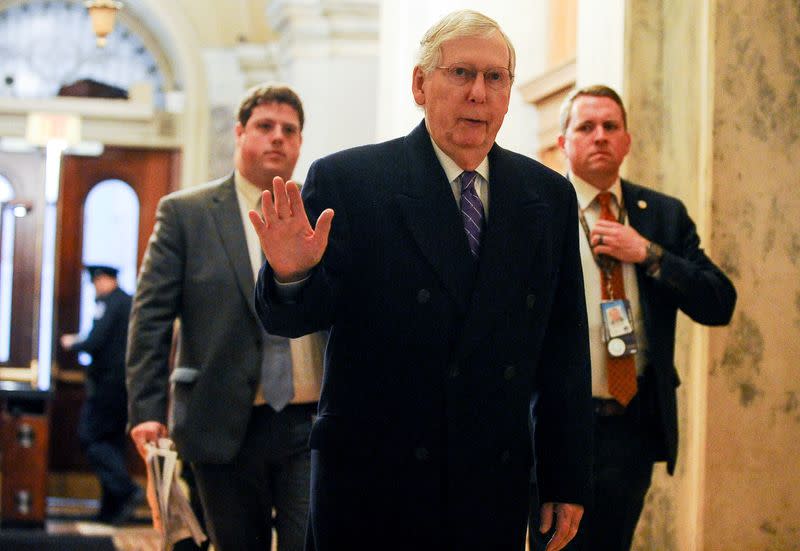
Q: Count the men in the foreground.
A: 3